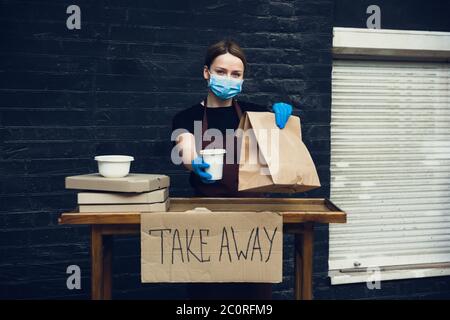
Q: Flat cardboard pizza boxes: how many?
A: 3